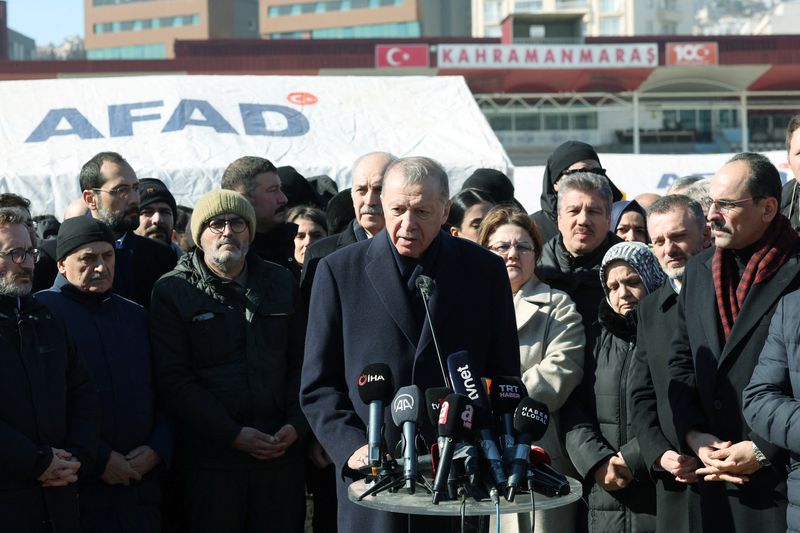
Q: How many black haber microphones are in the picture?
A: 2